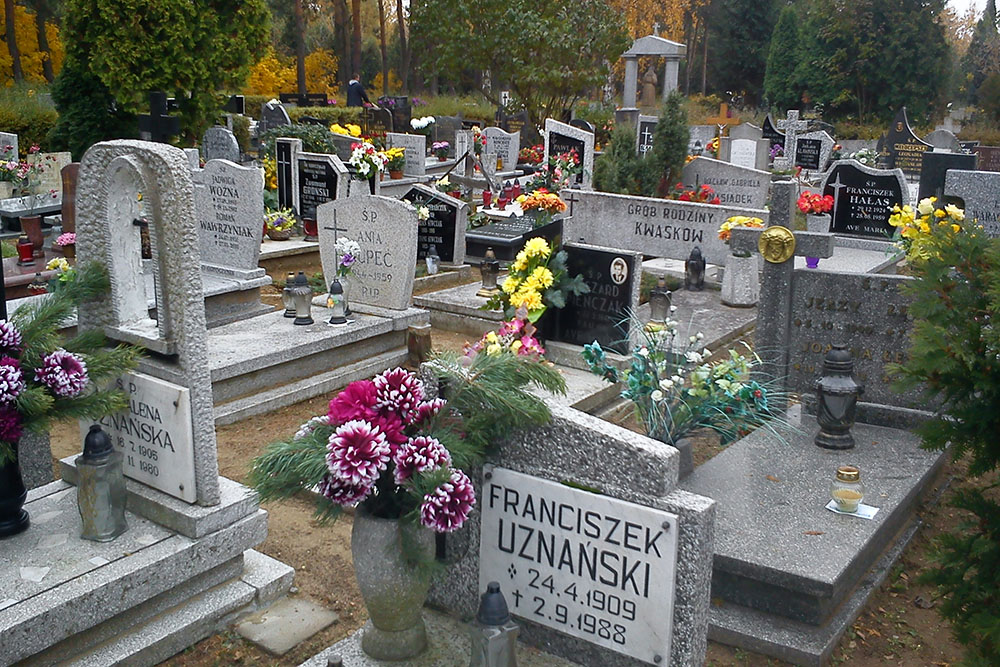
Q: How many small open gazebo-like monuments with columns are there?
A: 1